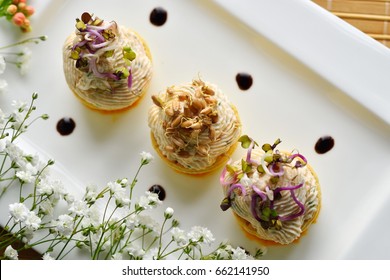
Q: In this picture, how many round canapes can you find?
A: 3